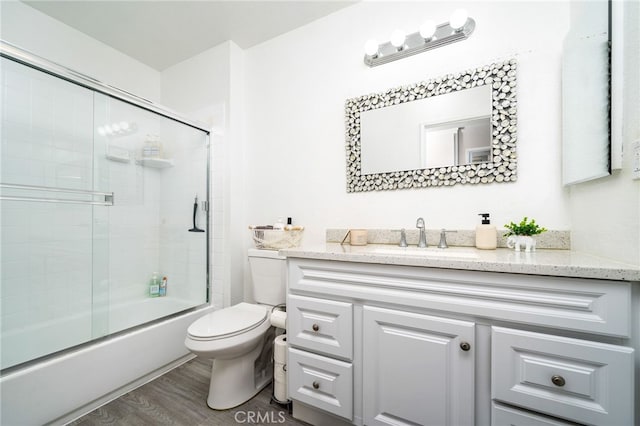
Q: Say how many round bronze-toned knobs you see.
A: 4